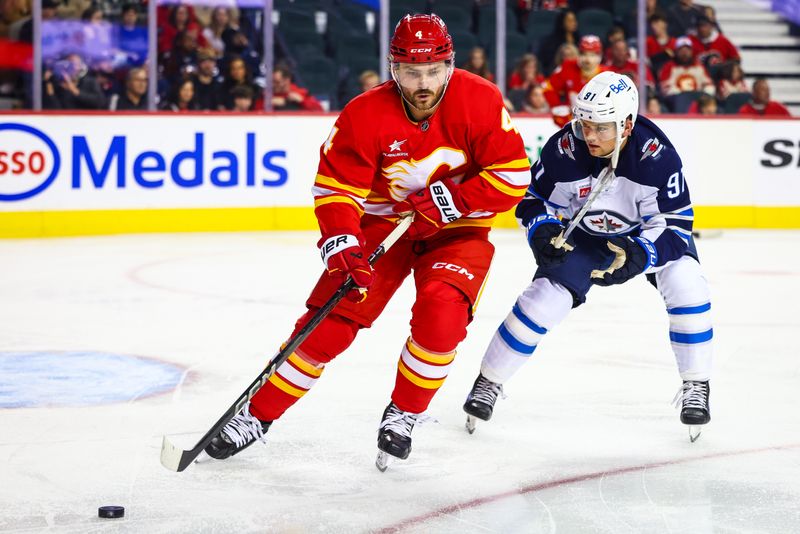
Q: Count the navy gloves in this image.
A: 2